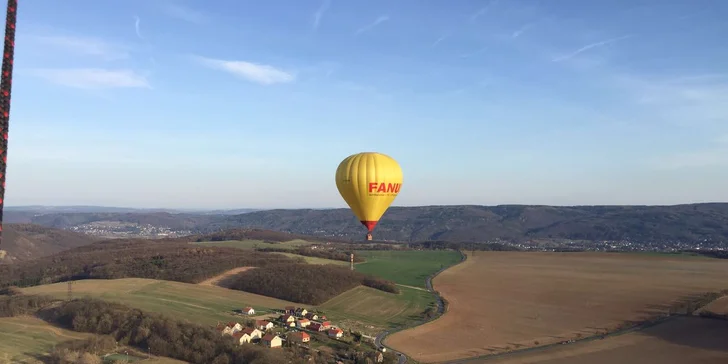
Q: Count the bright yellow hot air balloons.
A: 1